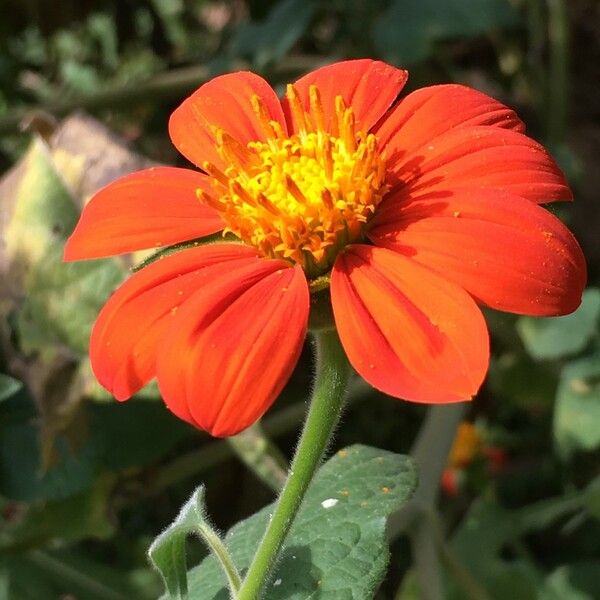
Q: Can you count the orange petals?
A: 9